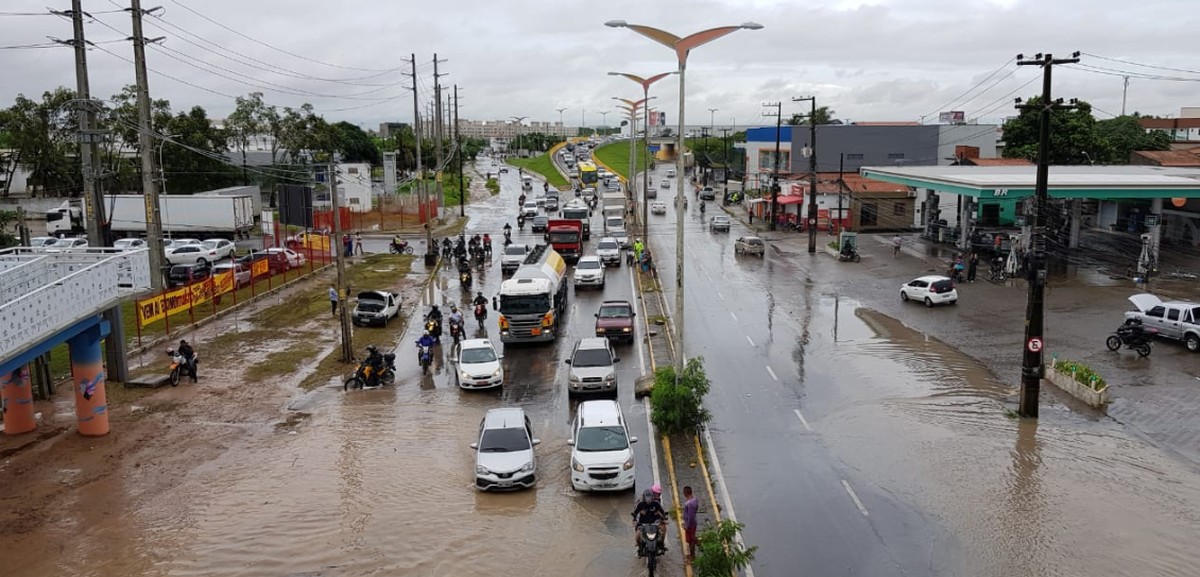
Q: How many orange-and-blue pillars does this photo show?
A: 2